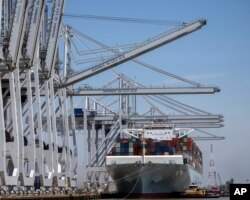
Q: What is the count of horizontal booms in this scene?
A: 5